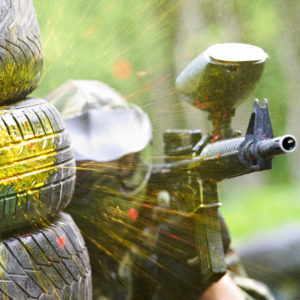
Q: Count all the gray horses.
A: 0